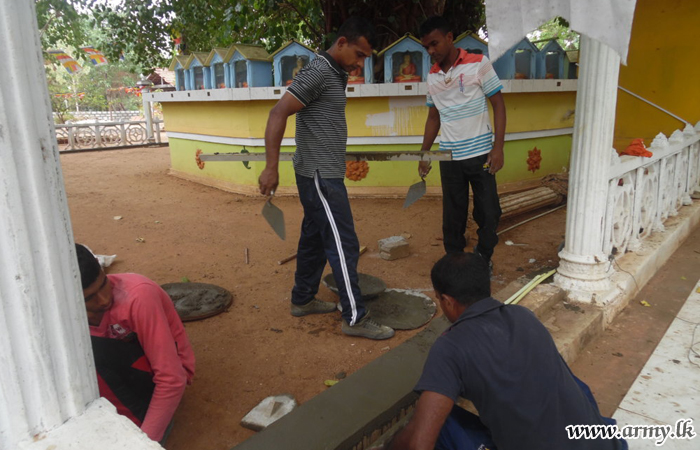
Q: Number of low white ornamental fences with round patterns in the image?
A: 2